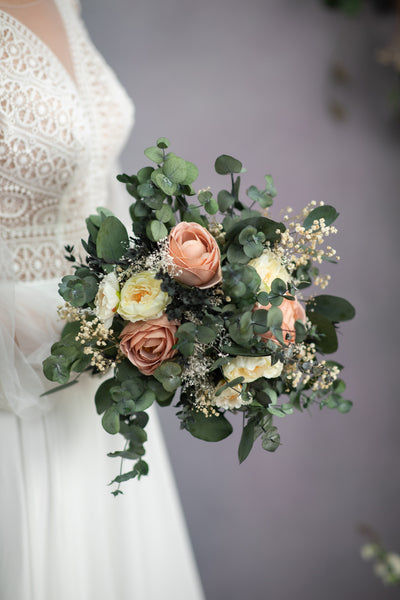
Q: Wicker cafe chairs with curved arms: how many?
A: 0